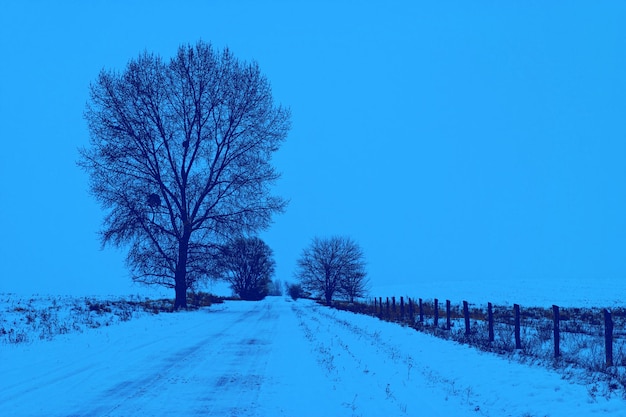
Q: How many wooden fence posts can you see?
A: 14